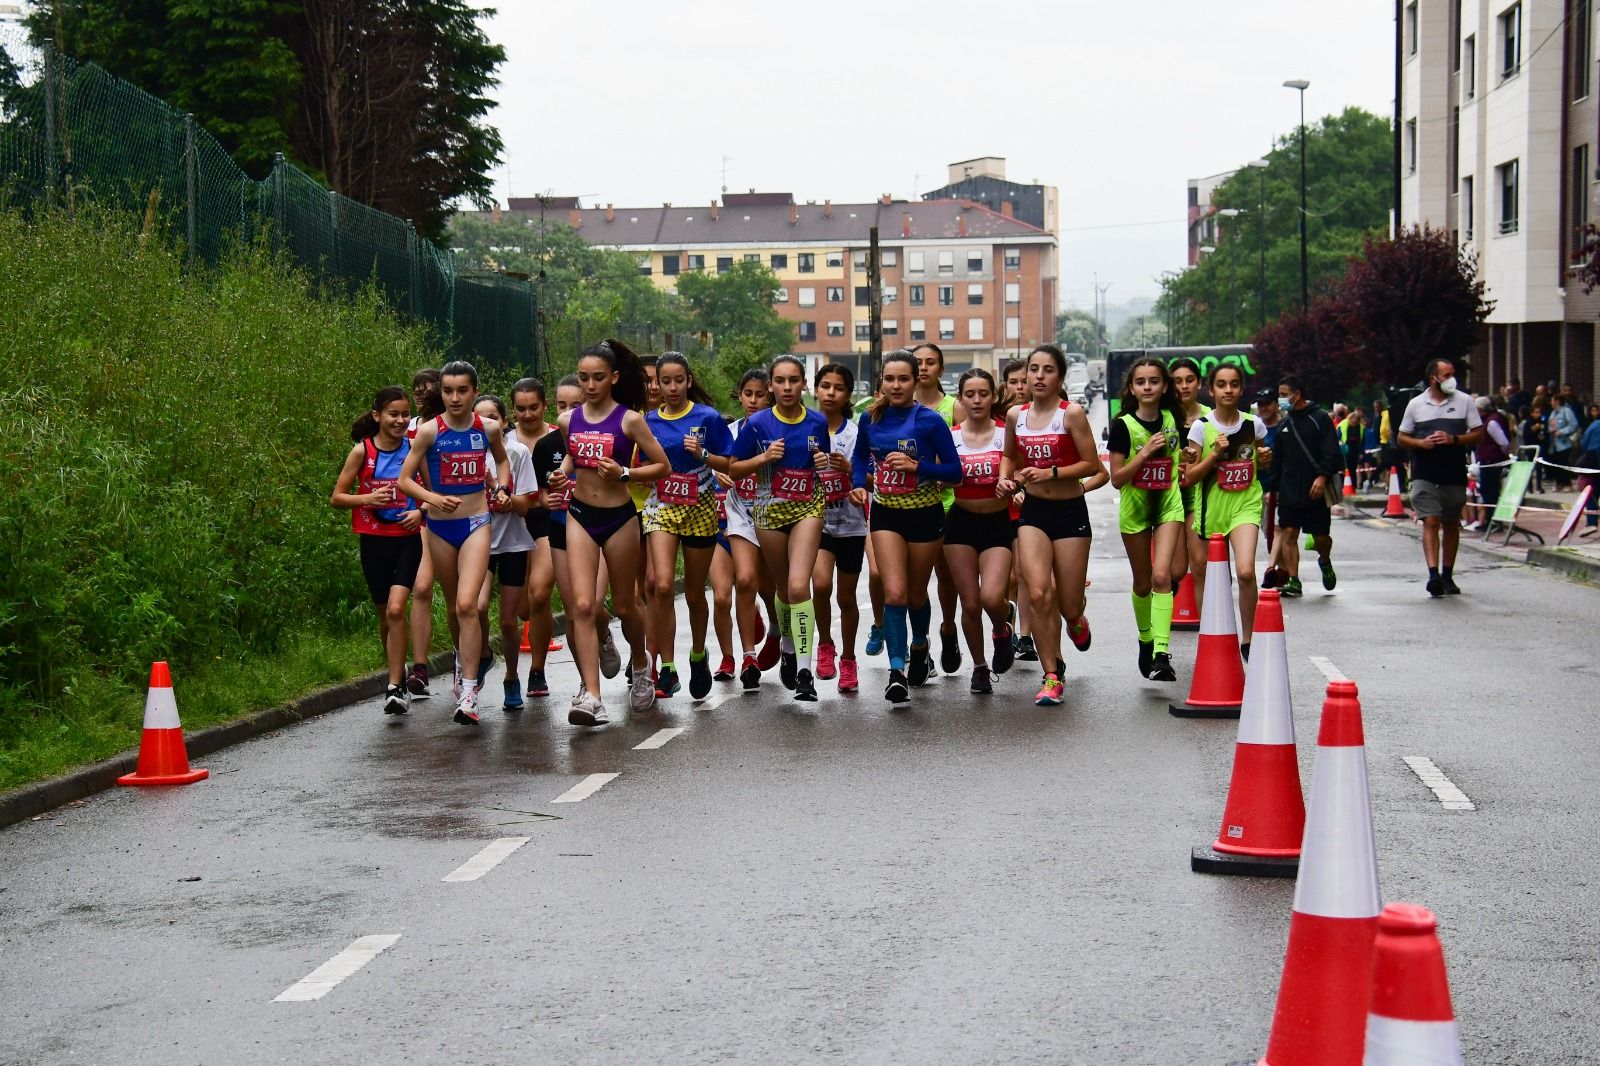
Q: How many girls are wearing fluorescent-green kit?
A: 4